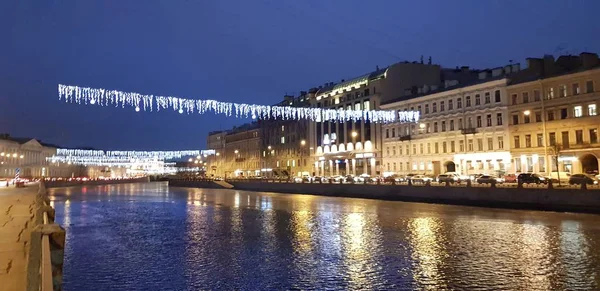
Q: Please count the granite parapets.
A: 2